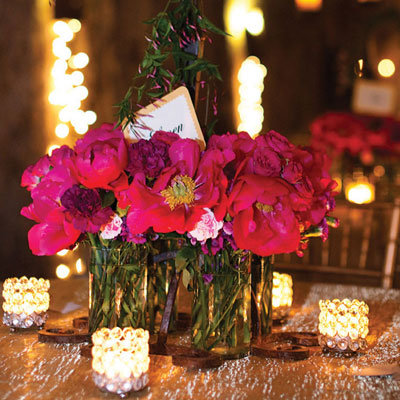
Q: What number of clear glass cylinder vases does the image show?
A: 4